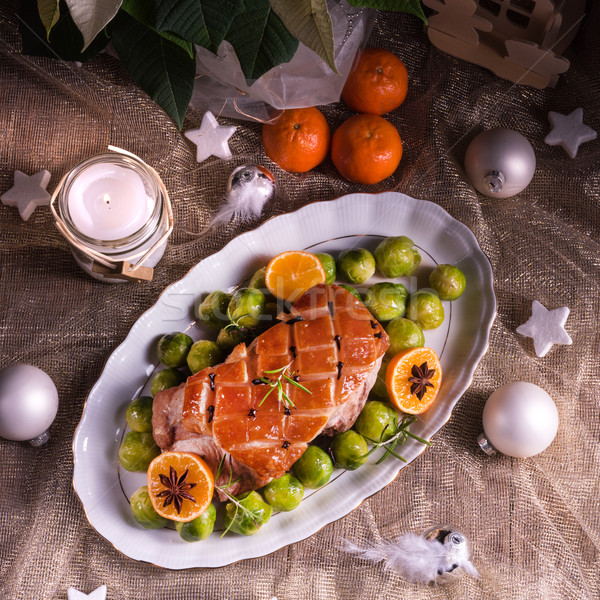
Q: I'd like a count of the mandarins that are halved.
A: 3